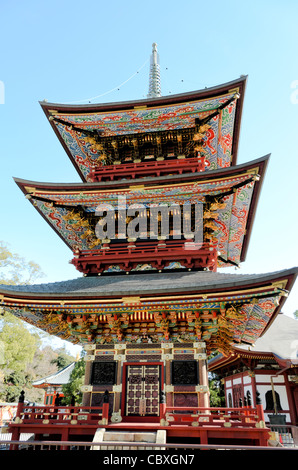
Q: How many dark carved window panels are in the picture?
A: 2